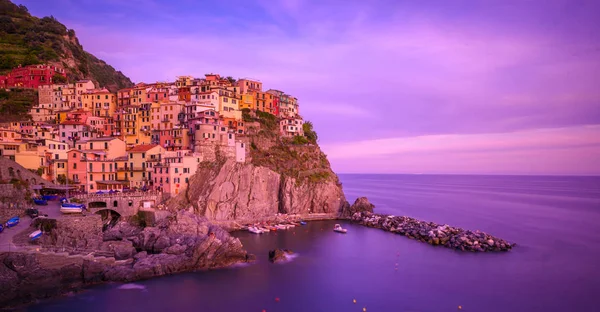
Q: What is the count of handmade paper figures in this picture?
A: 0